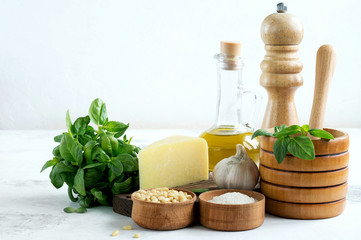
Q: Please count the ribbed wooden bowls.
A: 1